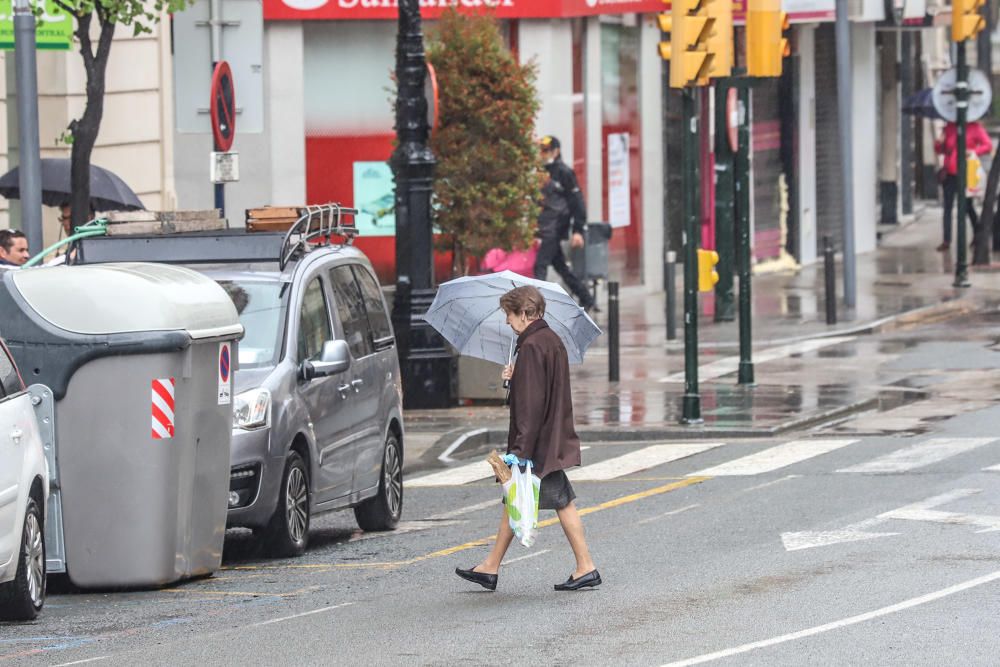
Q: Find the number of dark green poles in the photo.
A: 4